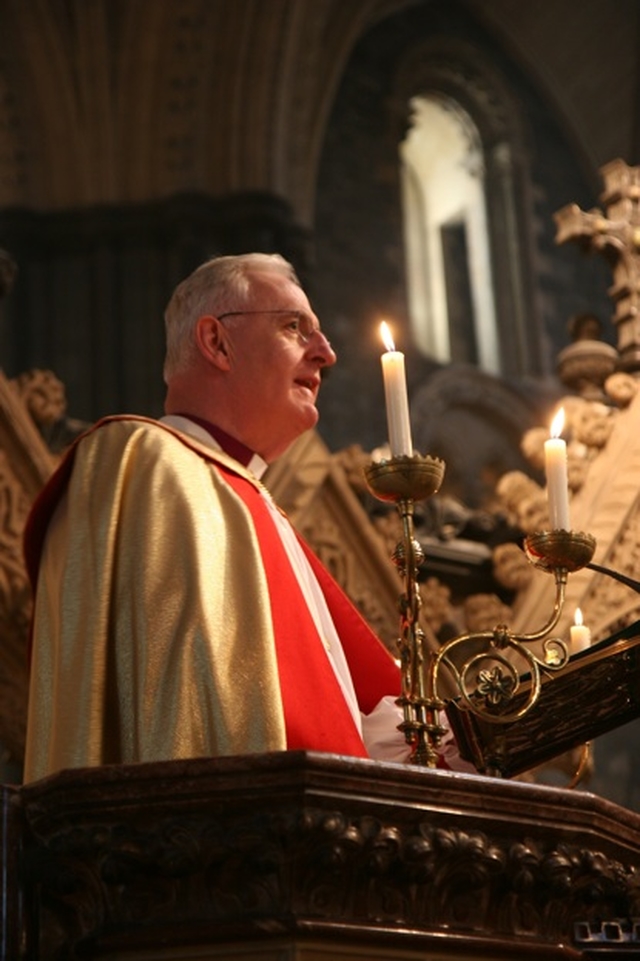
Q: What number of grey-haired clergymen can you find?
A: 1